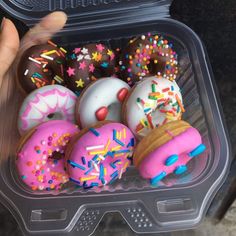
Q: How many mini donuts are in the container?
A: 9